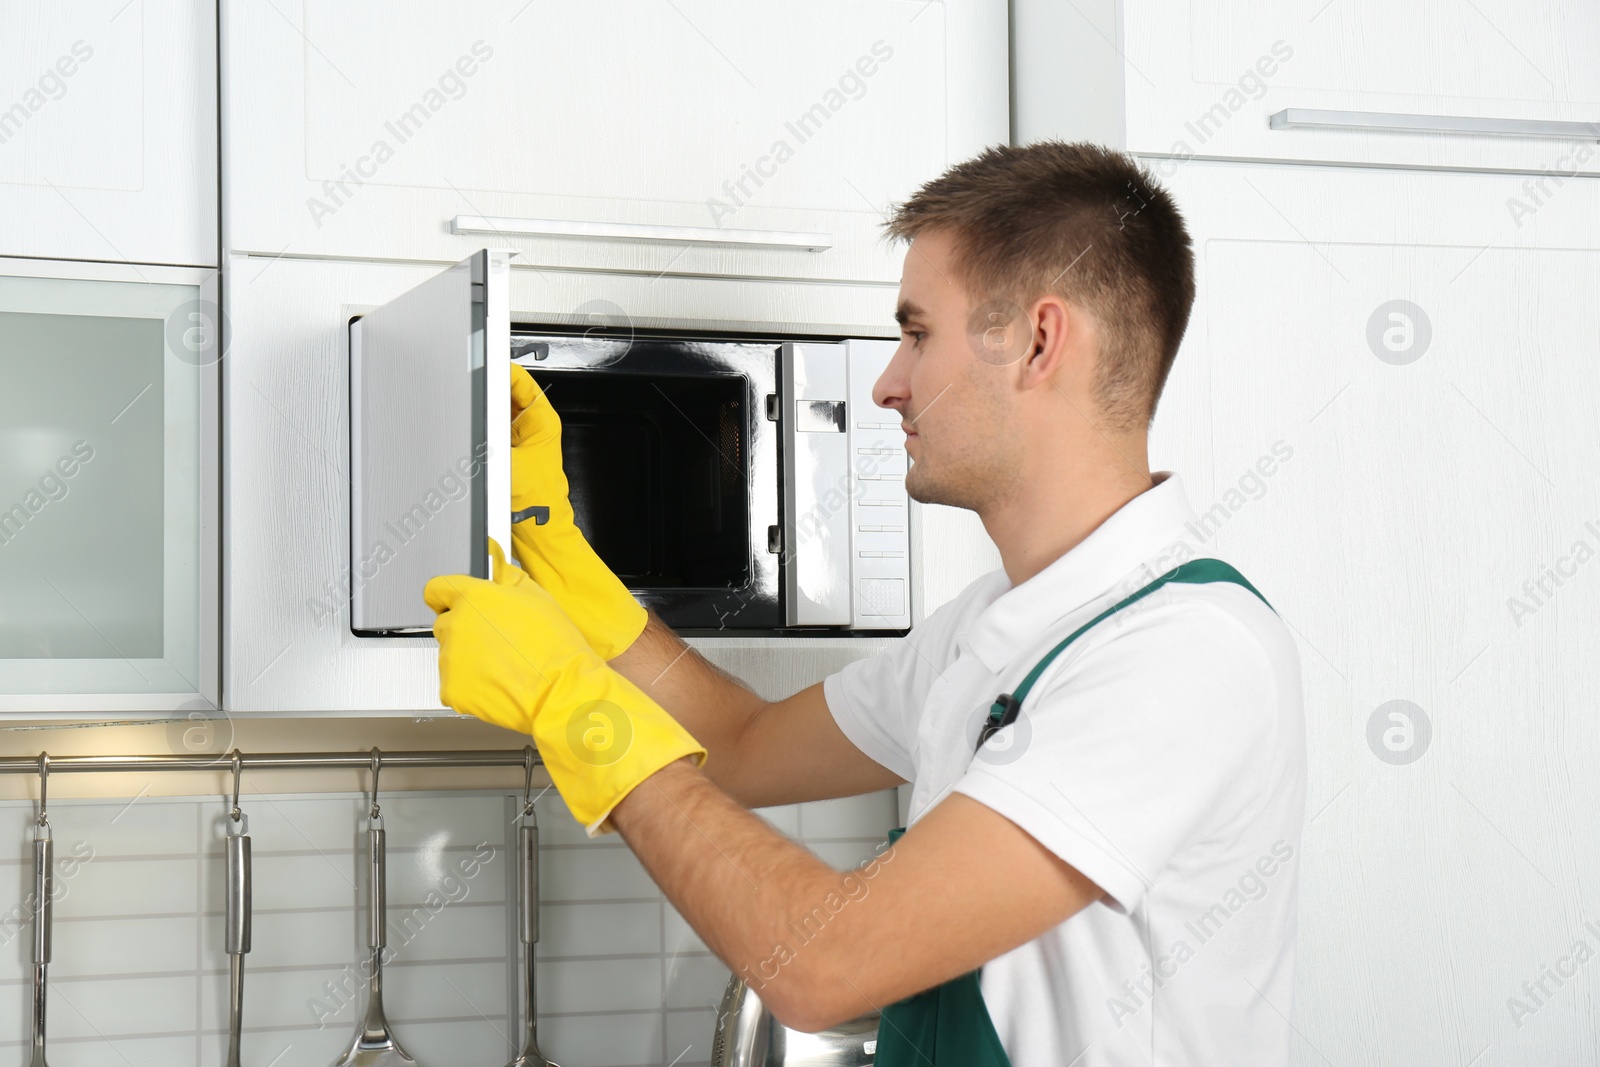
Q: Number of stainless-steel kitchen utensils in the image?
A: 4